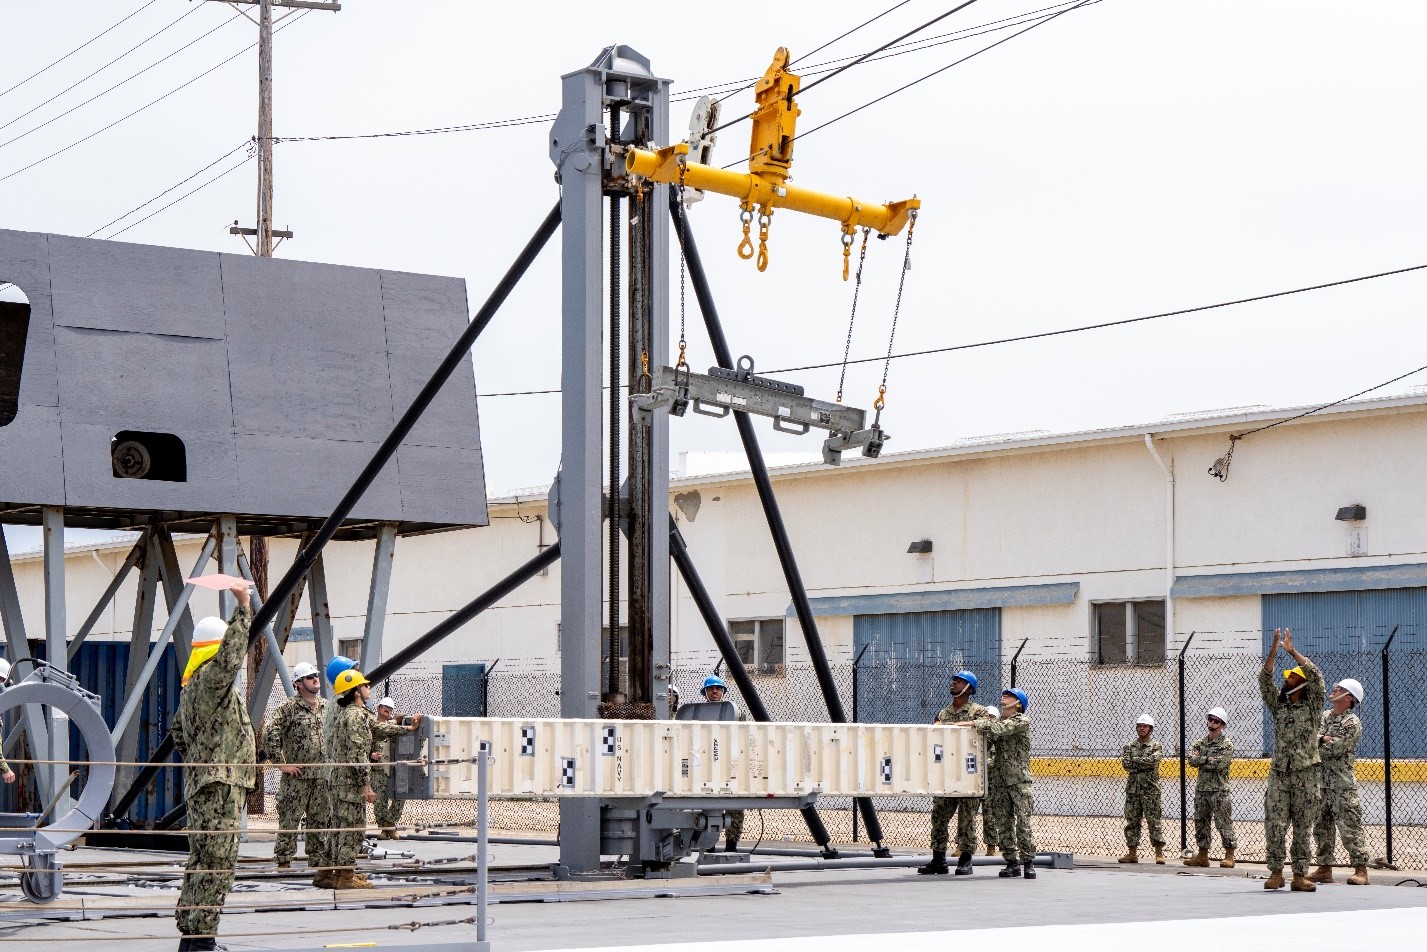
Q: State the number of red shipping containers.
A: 0